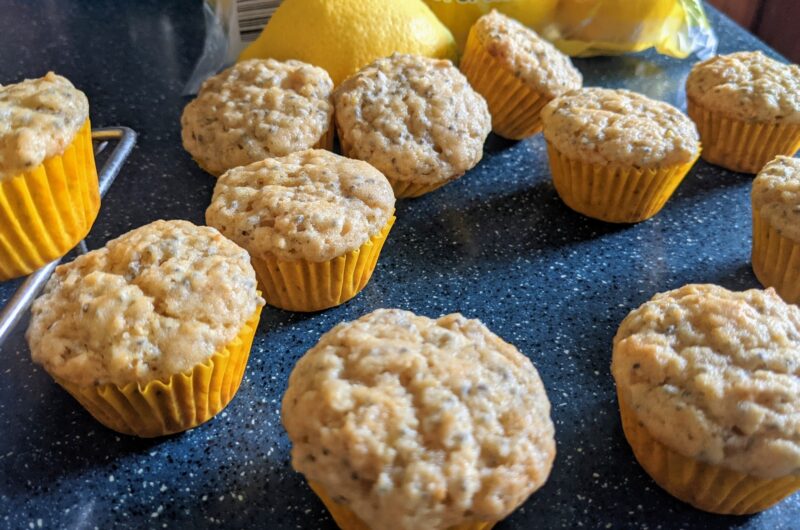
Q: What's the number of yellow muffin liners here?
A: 11